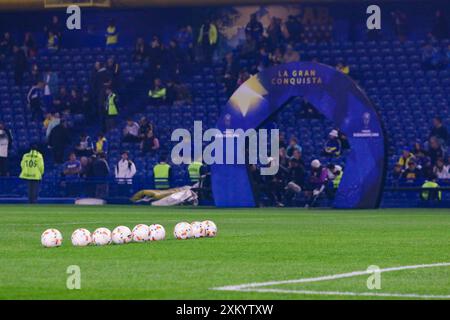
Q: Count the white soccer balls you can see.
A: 9